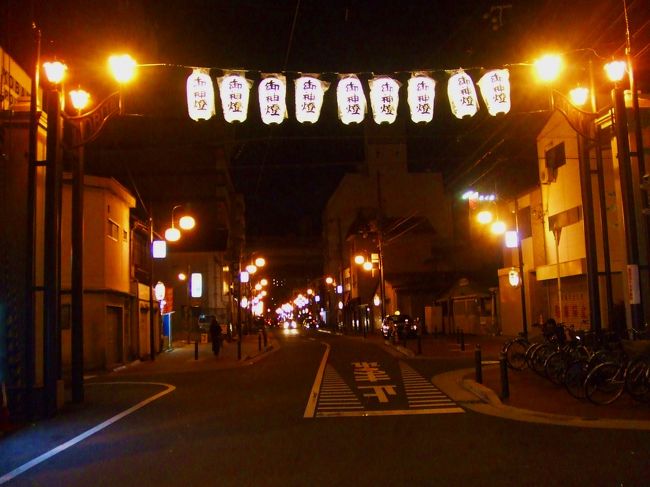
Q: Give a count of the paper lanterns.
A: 9